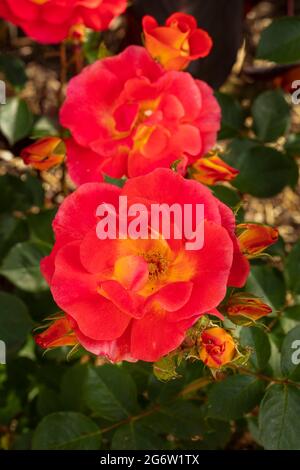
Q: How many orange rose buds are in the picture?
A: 7